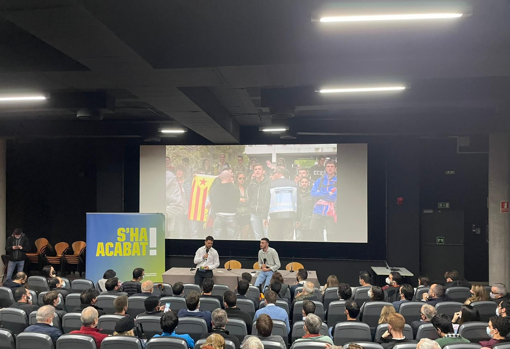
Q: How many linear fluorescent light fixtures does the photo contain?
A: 5